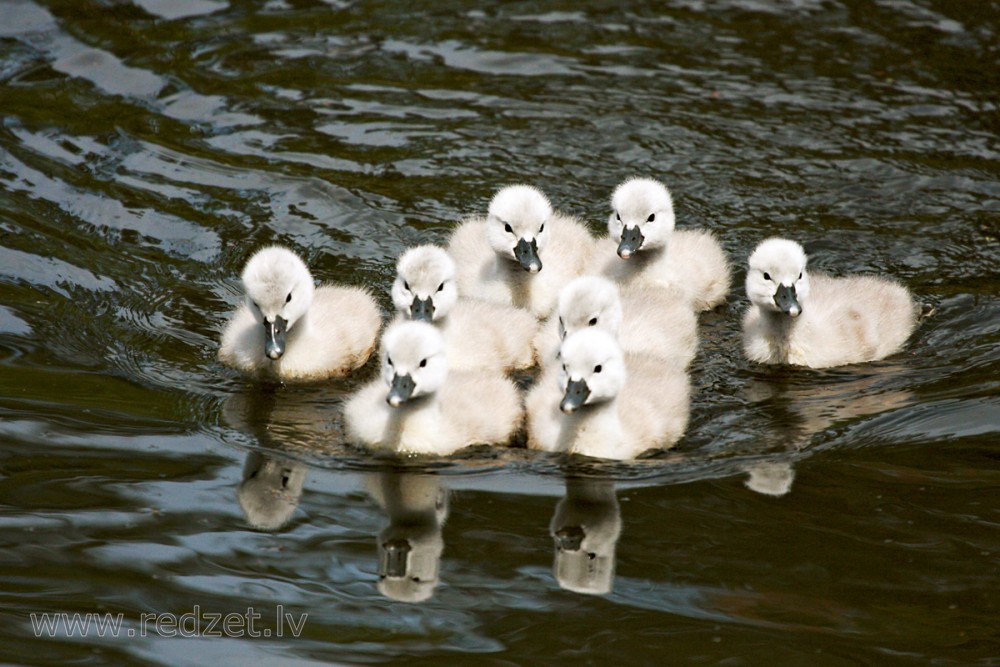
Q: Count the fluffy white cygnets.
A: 8